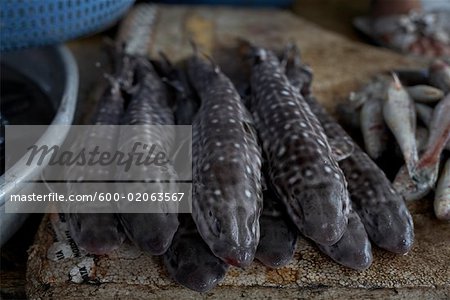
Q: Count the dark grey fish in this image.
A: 8